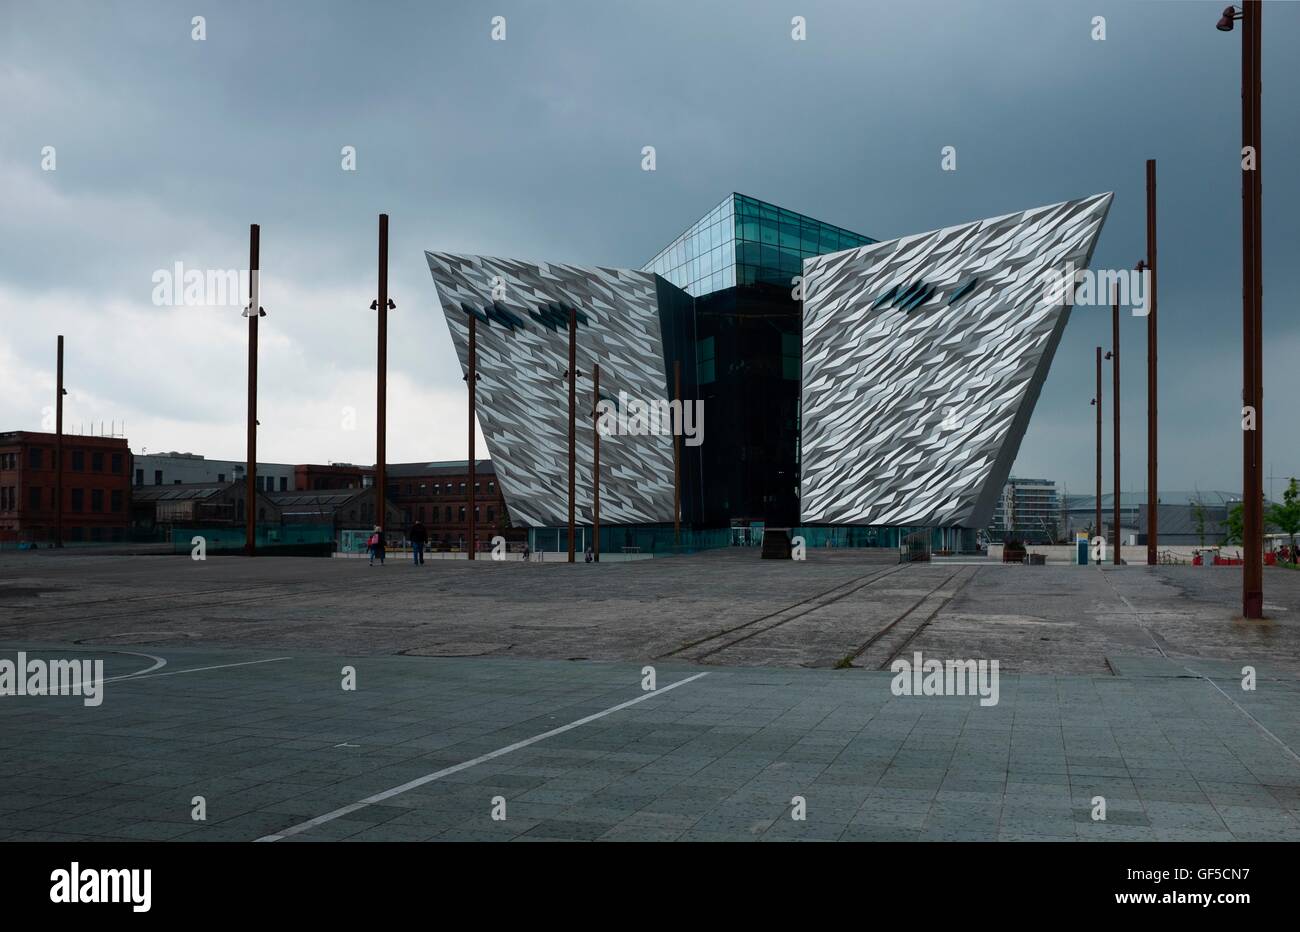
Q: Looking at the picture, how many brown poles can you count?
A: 11